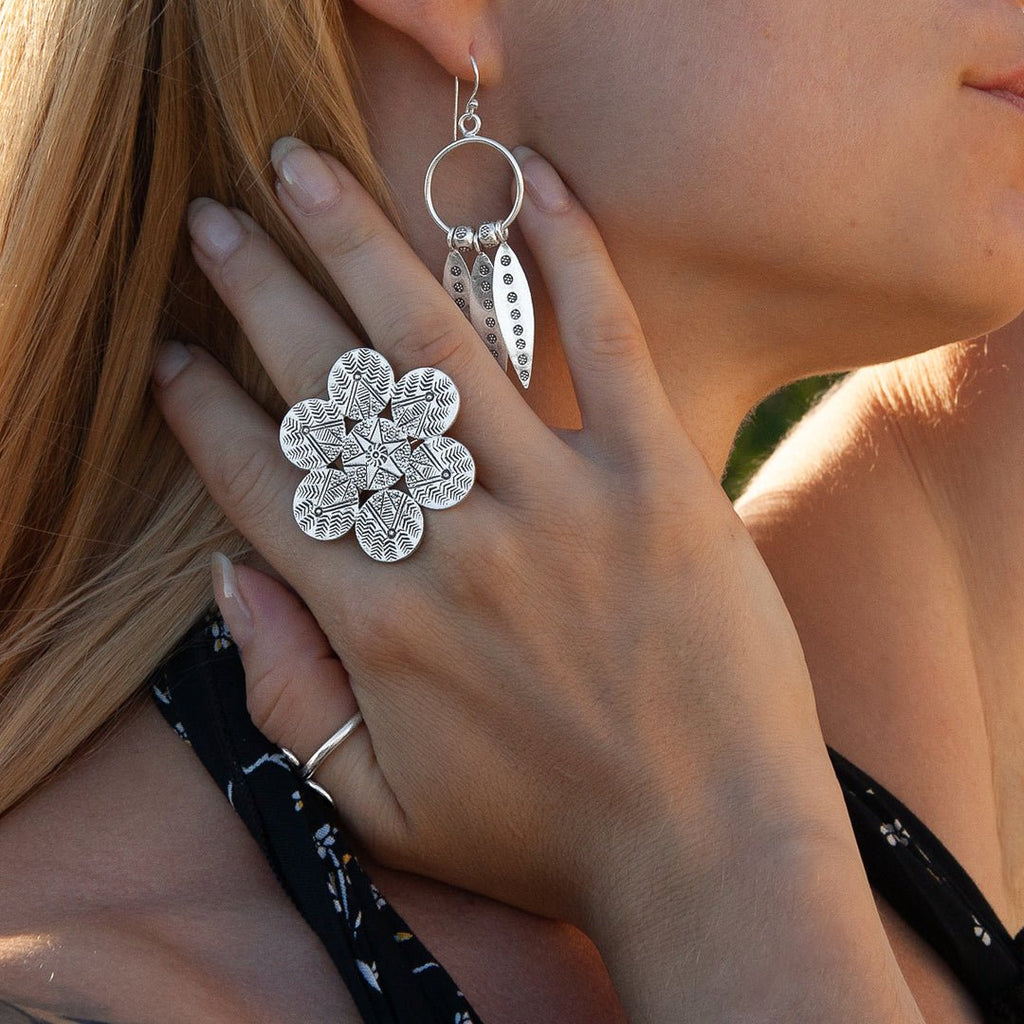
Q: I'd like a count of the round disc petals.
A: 6